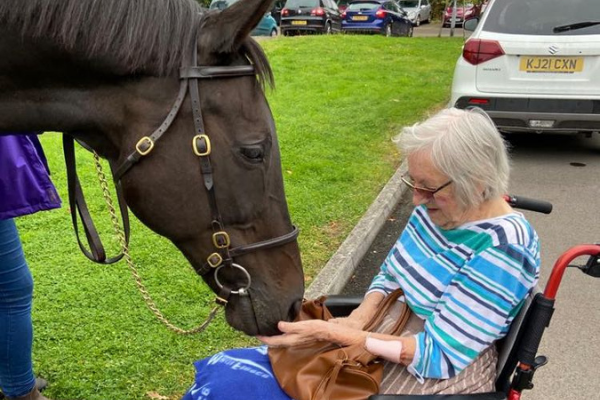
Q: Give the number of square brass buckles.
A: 4